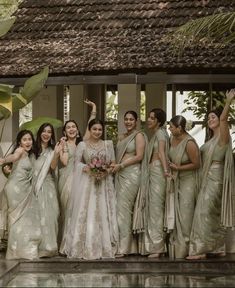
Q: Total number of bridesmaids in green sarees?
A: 7